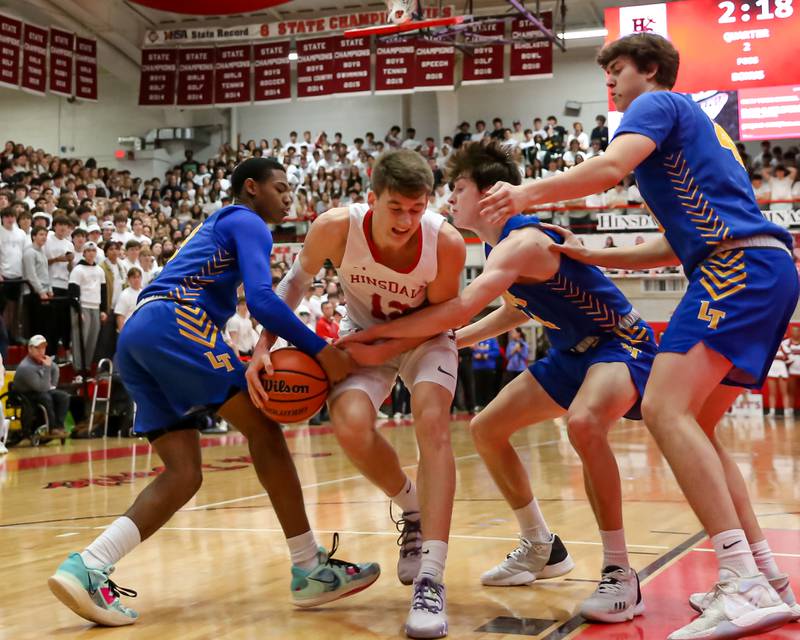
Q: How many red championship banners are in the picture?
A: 14